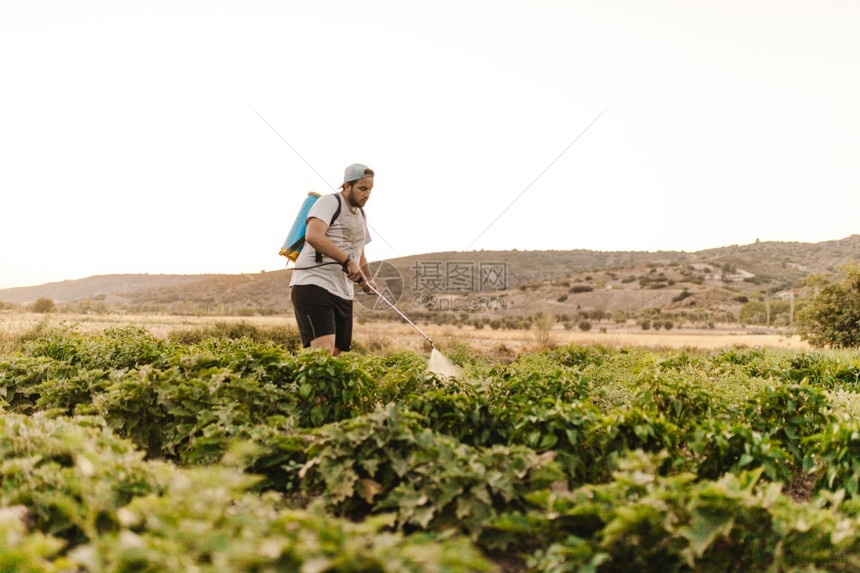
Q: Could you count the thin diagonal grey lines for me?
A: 2